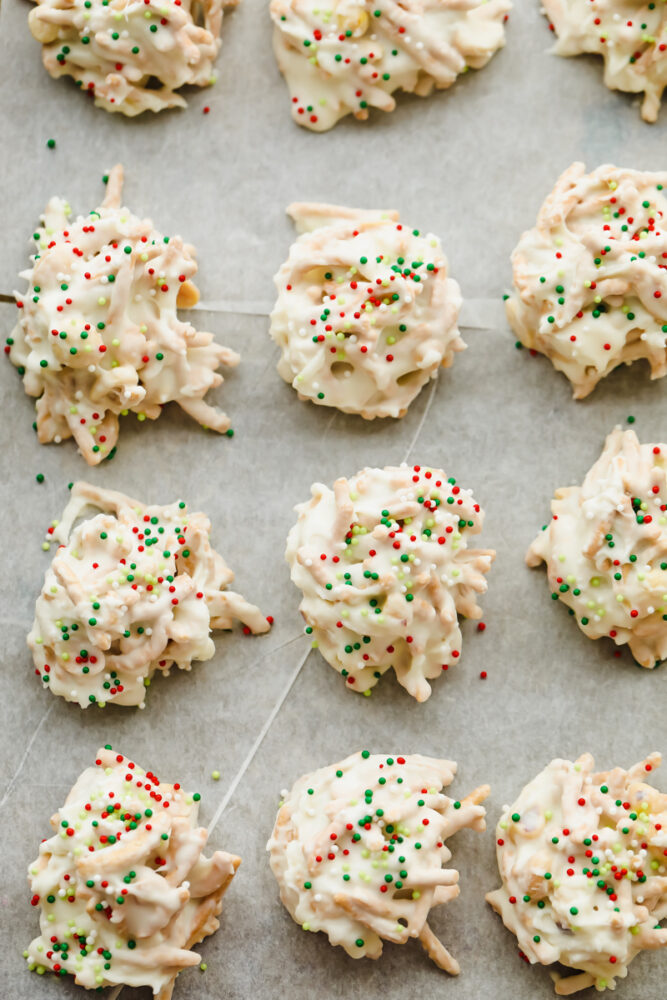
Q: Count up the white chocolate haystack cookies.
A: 12